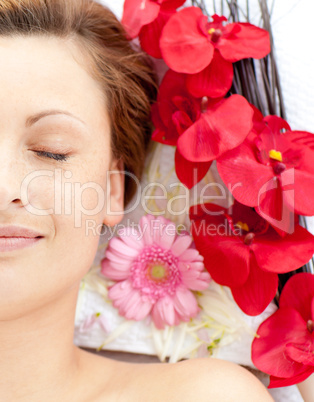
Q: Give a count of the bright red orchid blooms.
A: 6